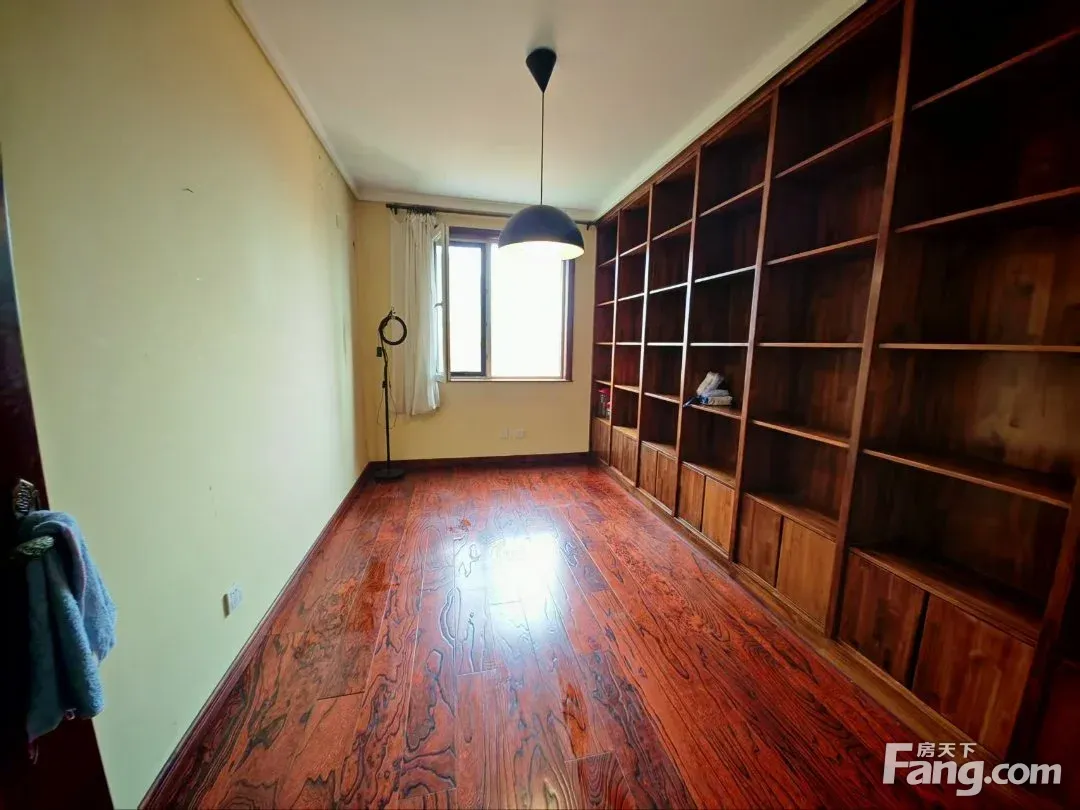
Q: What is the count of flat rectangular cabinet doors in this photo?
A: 12